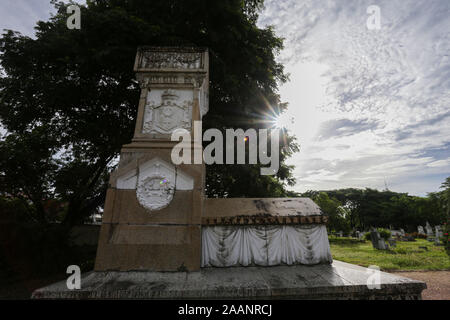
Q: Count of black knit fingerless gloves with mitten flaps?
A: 0